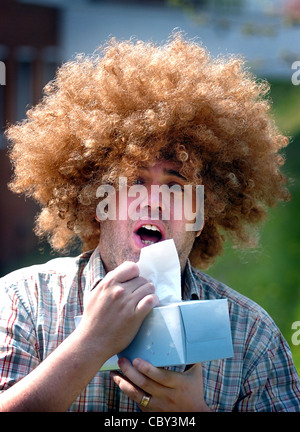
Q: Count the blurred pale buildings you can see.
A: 1